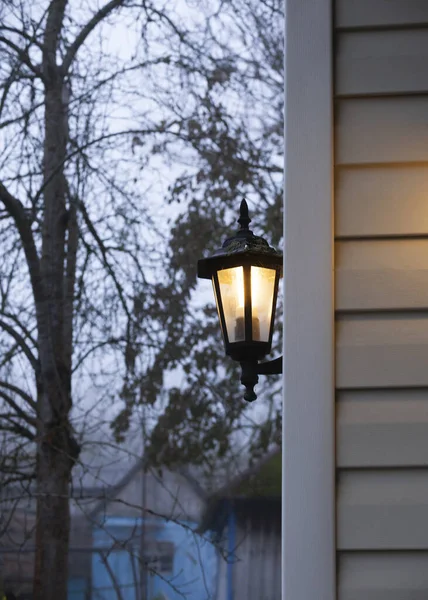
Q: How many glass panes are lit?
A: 2